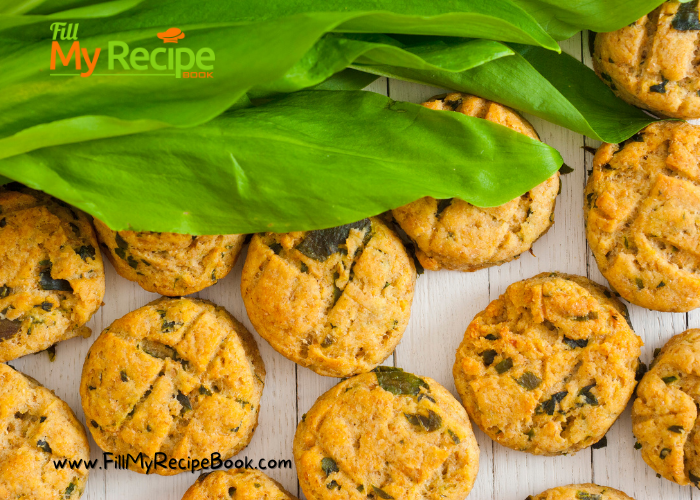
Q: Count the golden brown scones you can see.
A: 13